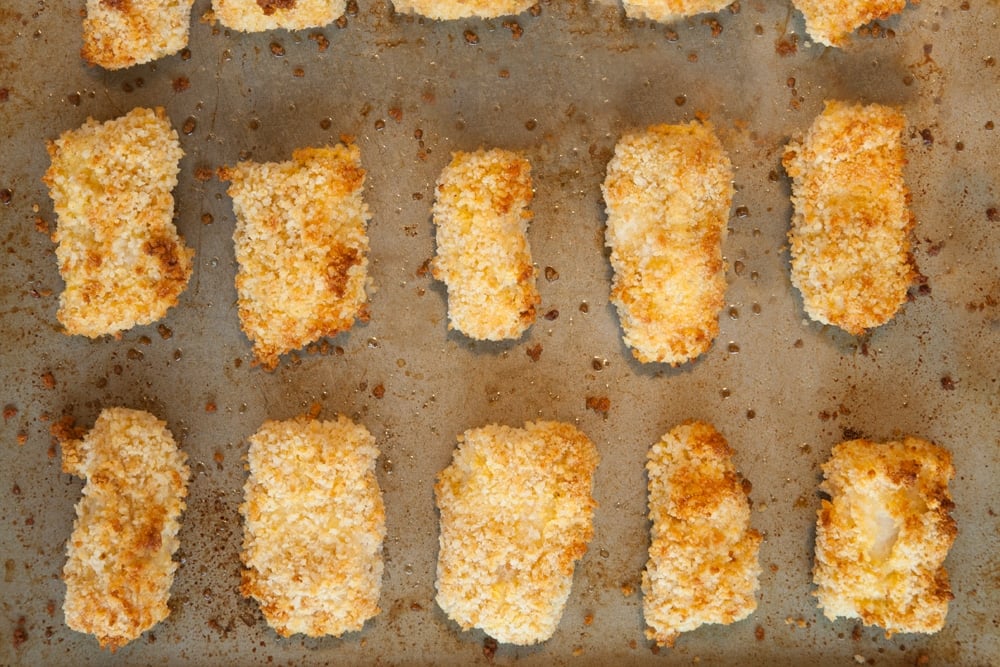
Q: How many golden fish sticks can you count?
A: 15